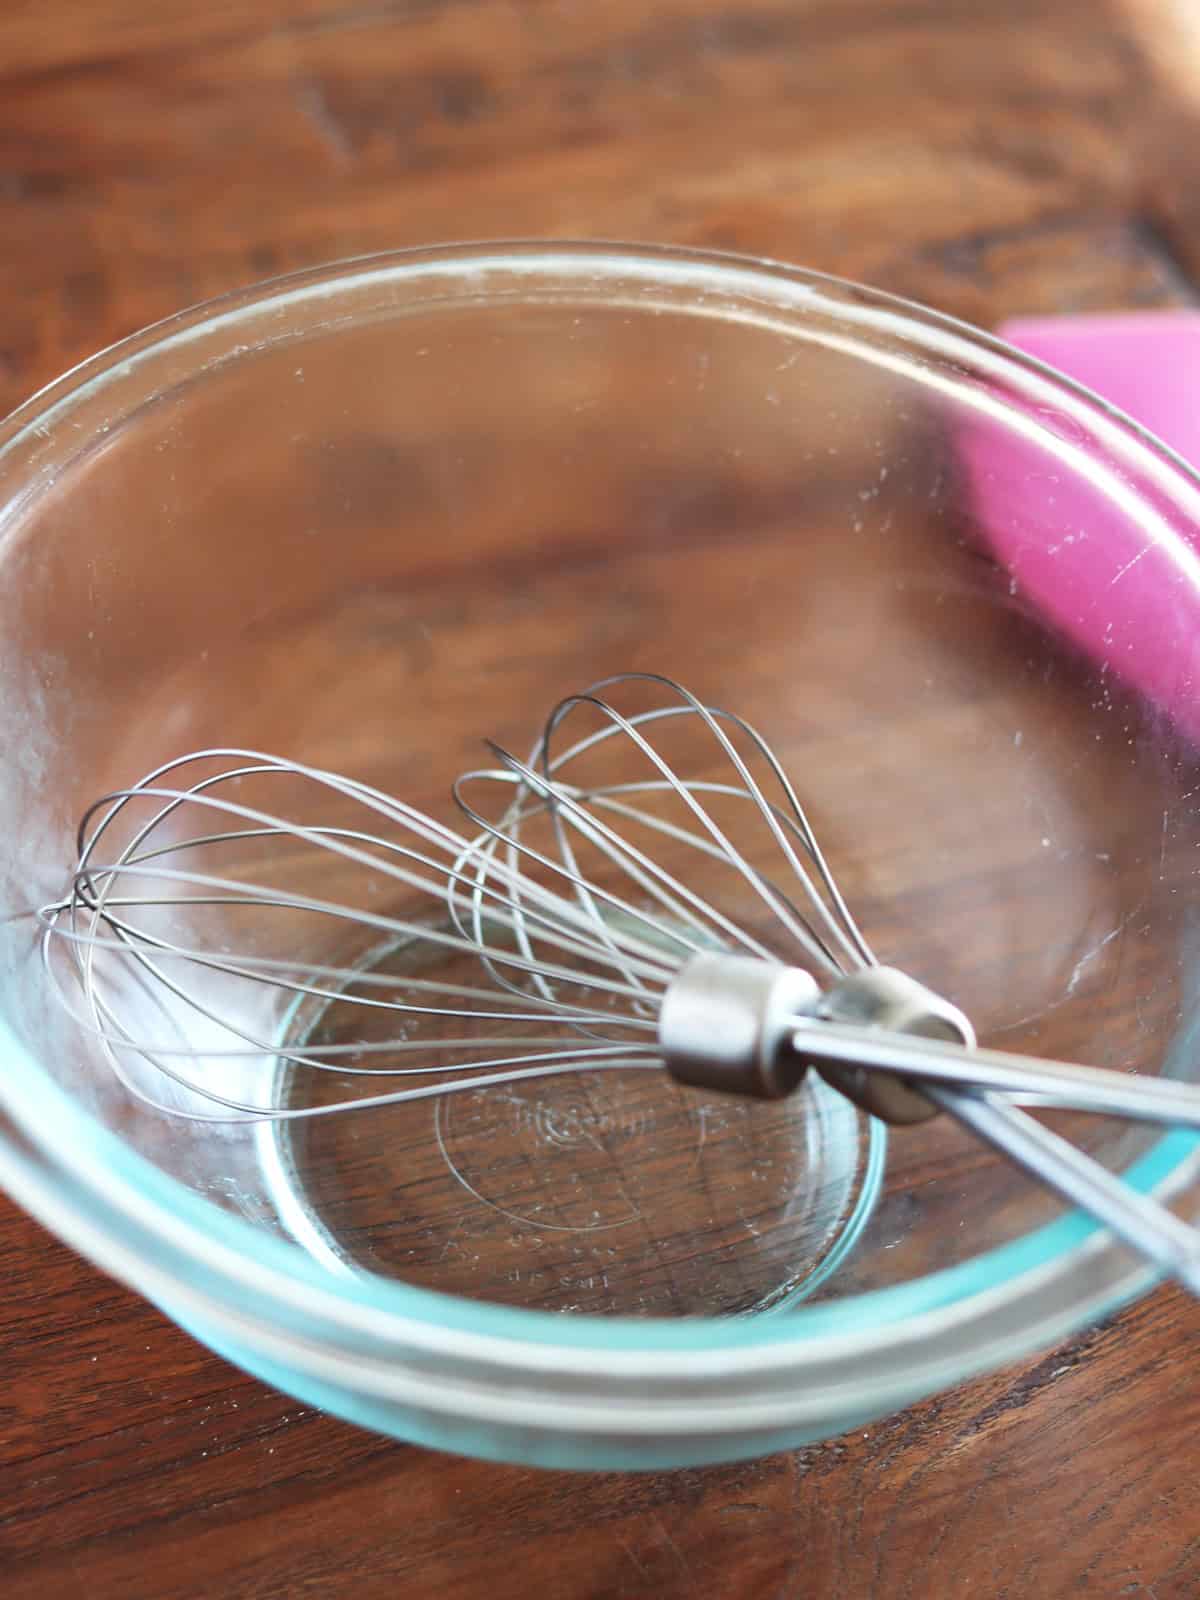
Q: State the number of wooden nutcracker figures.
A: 0